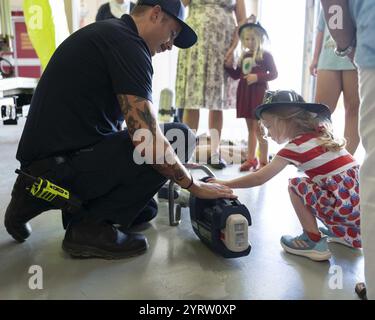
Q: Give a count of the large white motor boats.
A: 0